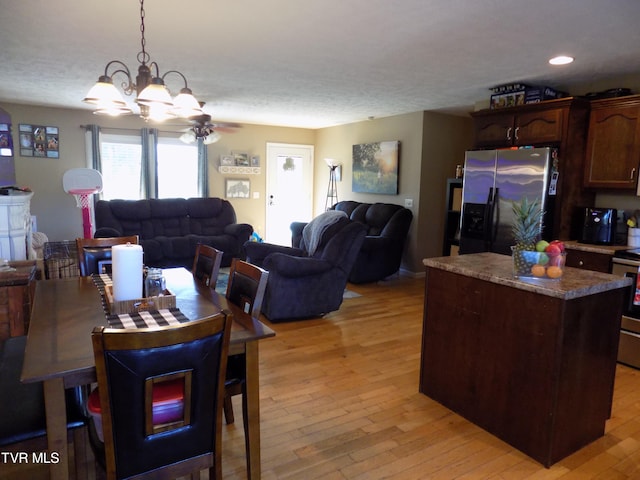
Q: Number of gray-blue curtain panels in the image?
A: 4